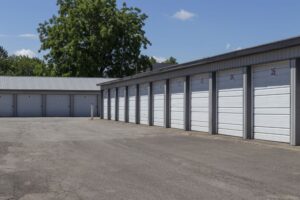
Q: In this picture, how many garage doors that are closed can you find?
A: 14